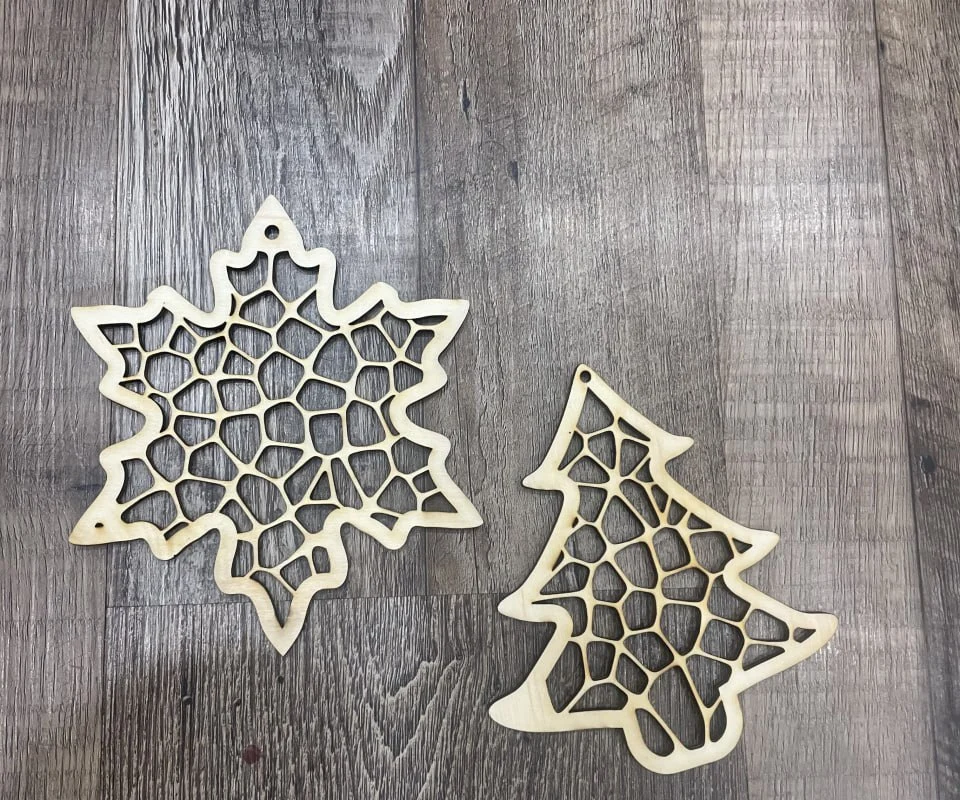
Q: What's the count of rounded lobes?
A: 12